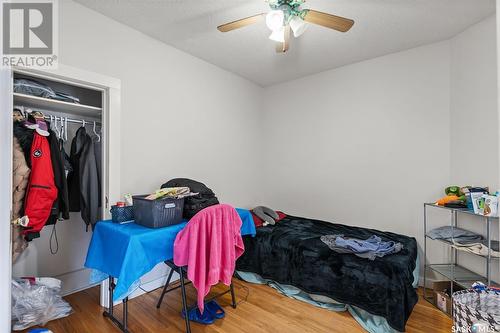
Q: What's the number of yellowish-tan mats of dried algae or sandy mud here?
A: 0